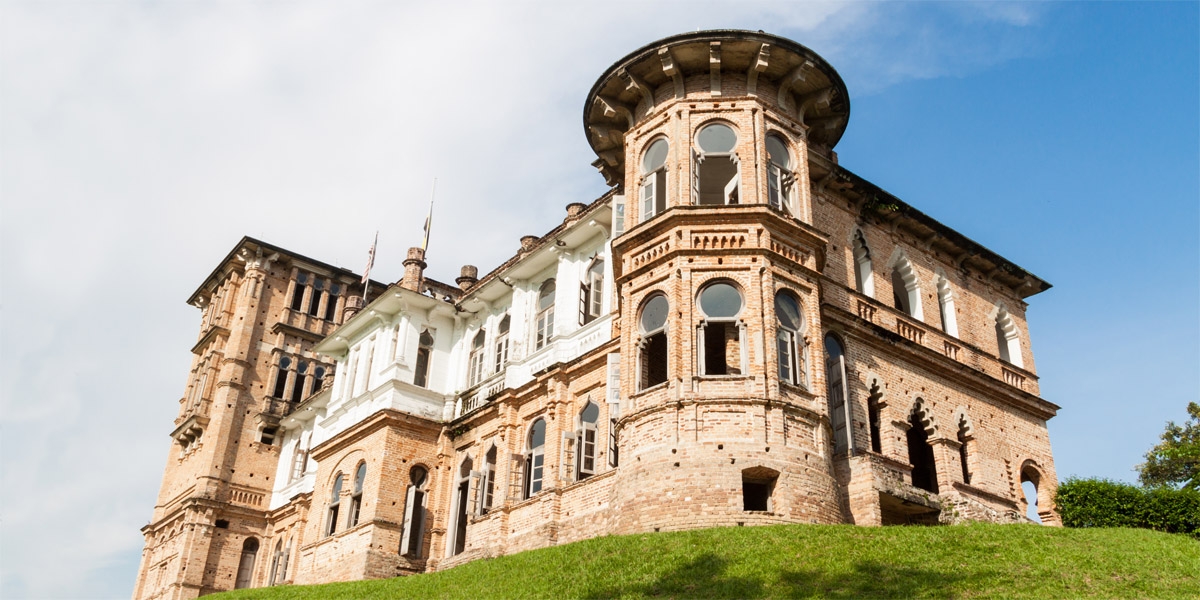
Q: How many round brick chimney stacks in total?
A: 5